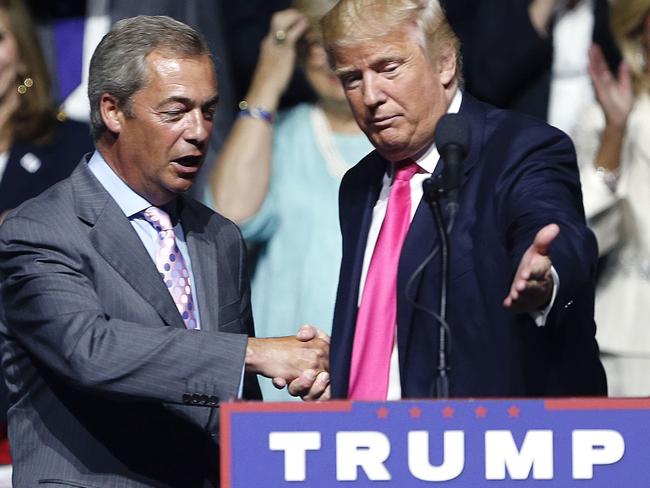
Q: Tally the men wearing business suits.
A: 2